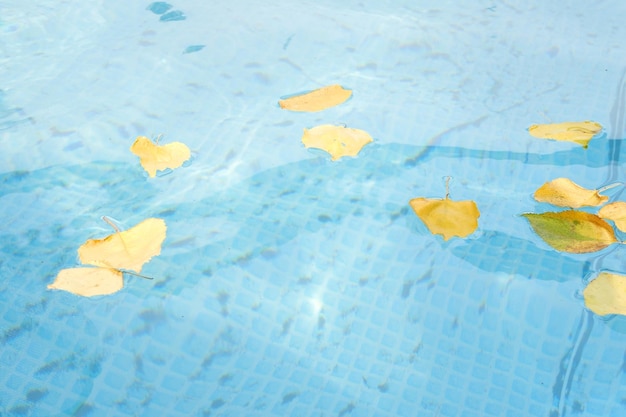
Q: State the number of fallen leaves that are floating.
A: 11